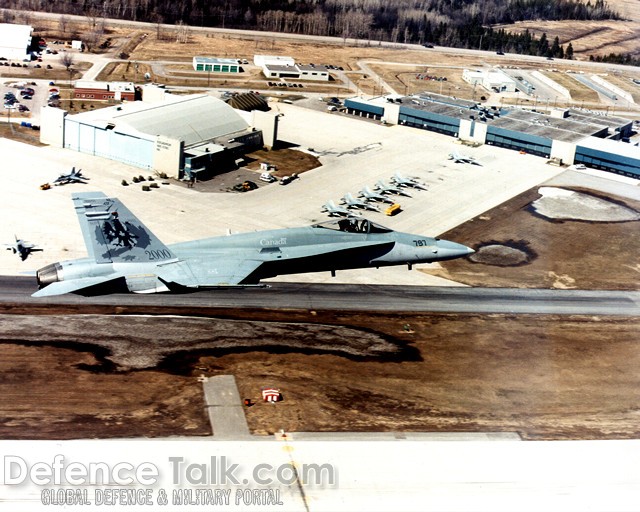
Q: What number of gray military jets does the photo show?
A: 9